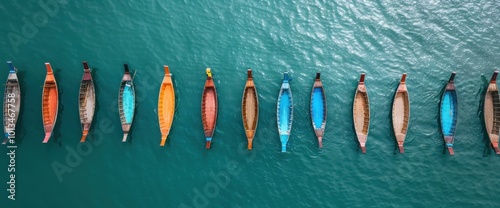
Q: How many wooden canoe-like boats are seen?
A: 13